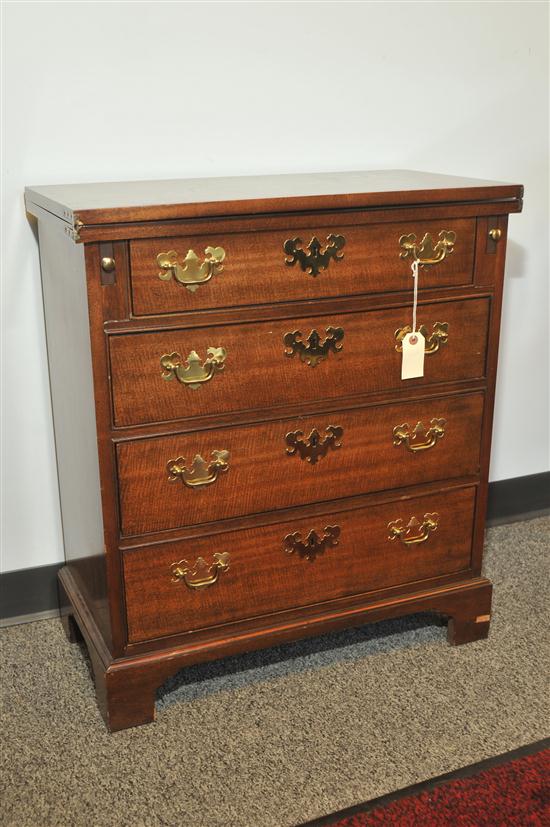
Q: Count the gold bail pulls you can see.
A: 8